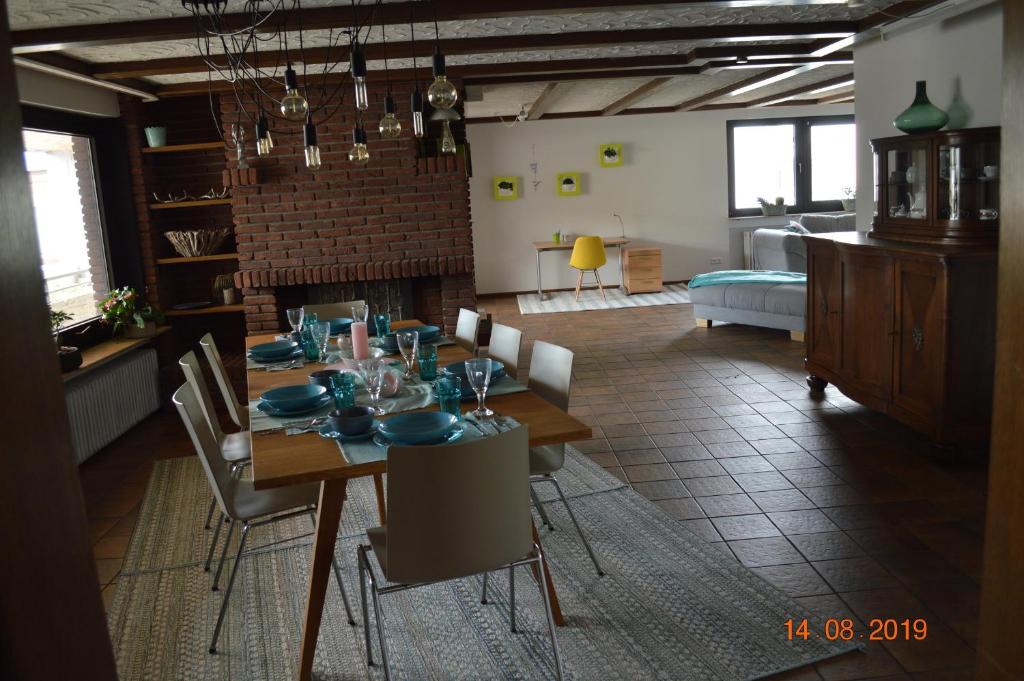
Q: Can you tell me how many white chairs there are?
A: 8